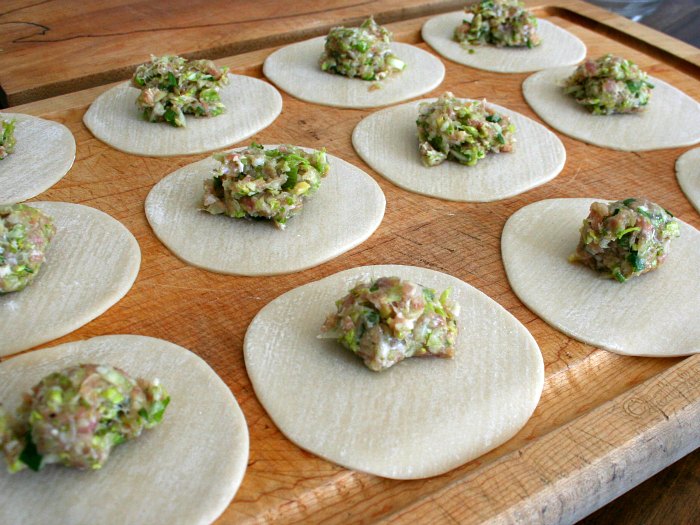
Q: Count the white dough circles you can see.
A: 12